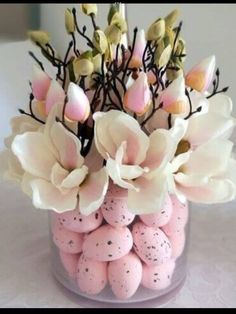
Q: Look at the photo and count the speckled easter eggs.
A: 12